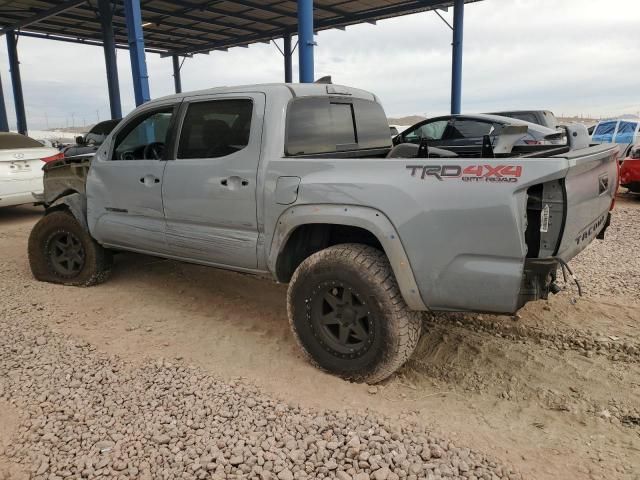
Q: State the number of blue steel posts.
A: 8